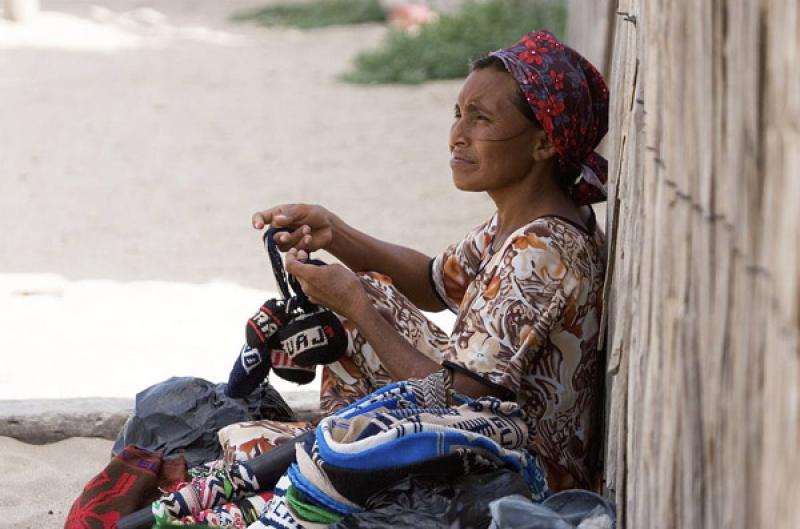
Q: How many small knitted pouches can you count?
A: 4